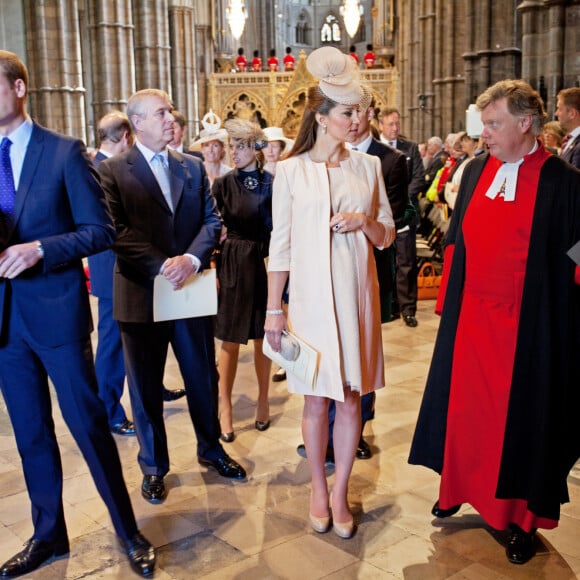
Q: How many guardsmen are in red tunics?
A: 6